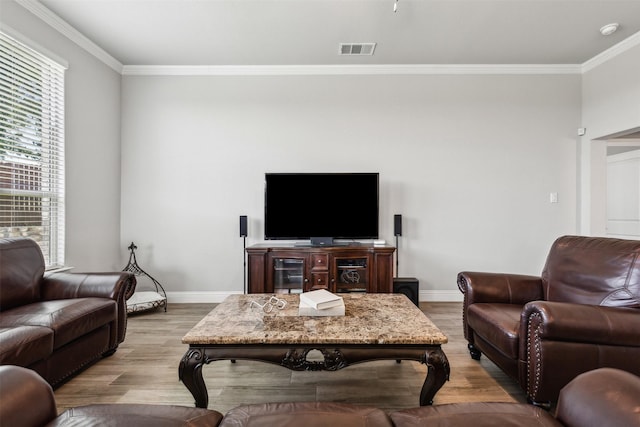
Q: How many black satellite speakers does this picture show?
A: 2